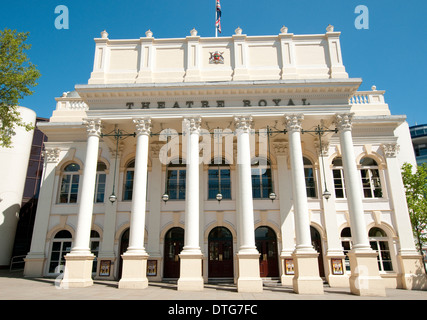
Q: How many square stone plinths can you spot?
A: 6